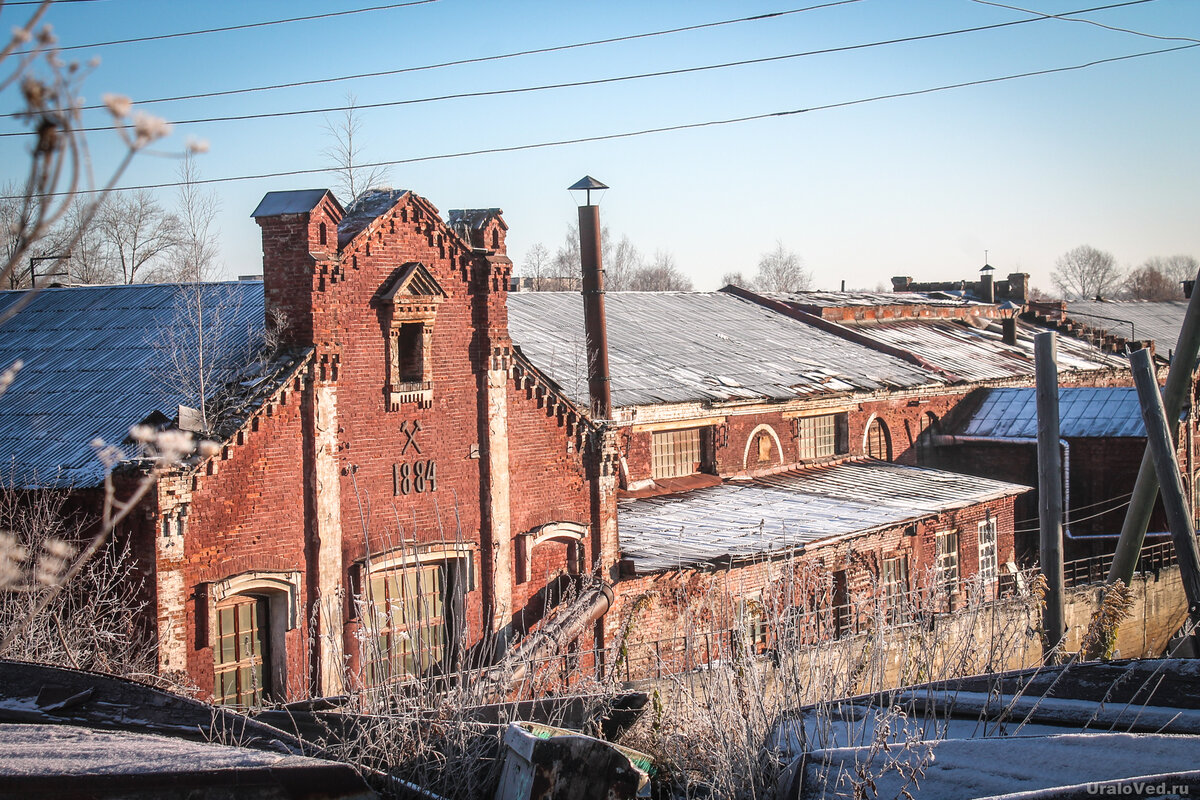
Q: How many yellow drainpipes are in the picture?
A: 0